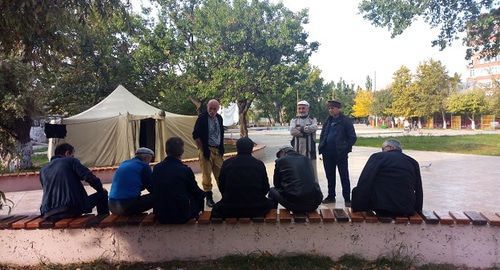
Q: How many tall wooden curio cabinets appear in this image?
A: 0